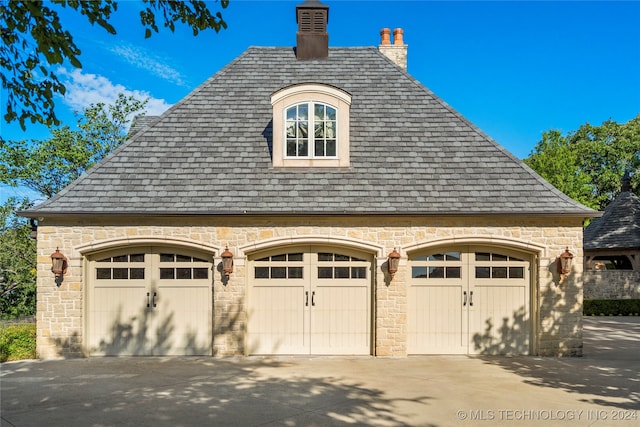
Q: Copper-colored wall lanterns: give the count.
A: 4